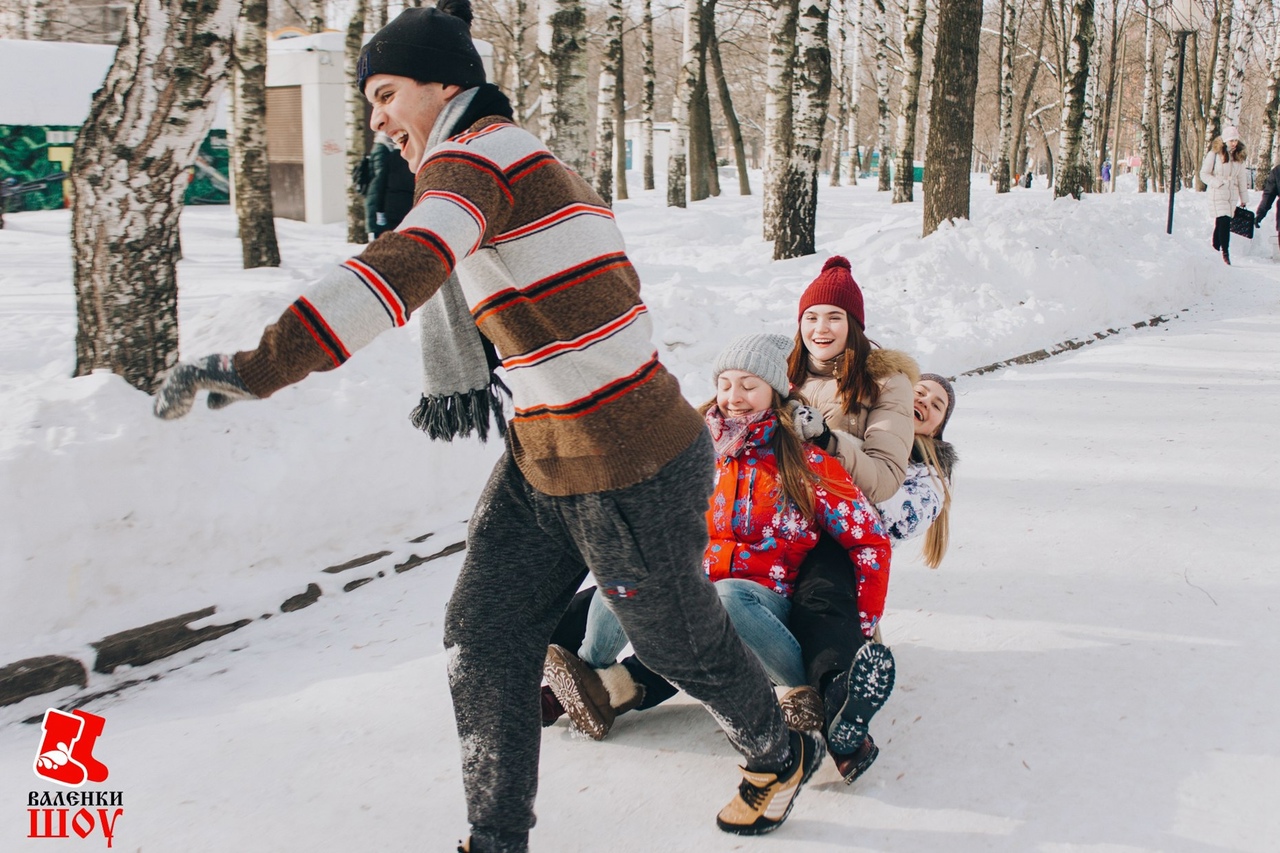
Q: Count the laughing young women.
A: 3